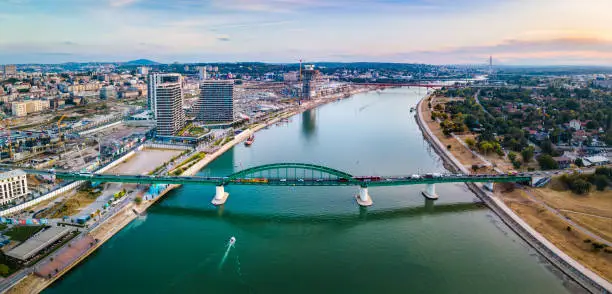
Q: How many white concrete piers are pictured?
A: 3